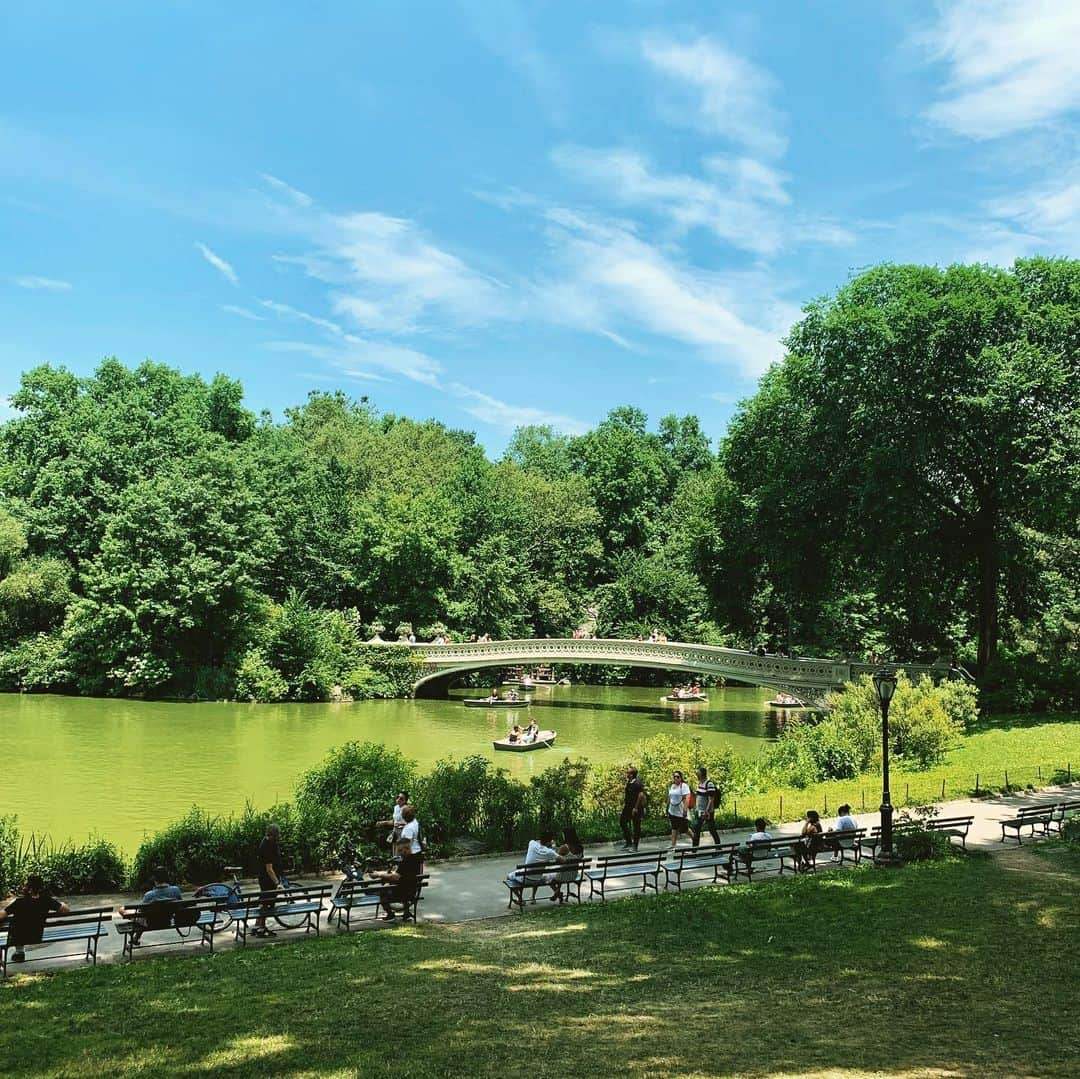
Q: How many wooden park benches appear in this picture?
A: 13